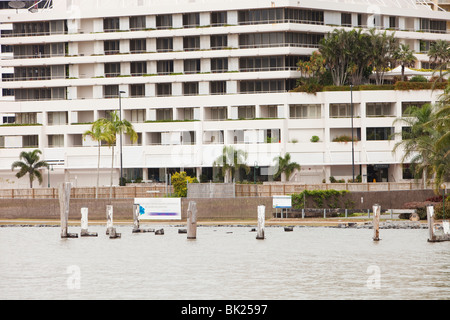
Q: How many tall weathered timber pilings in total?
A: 8